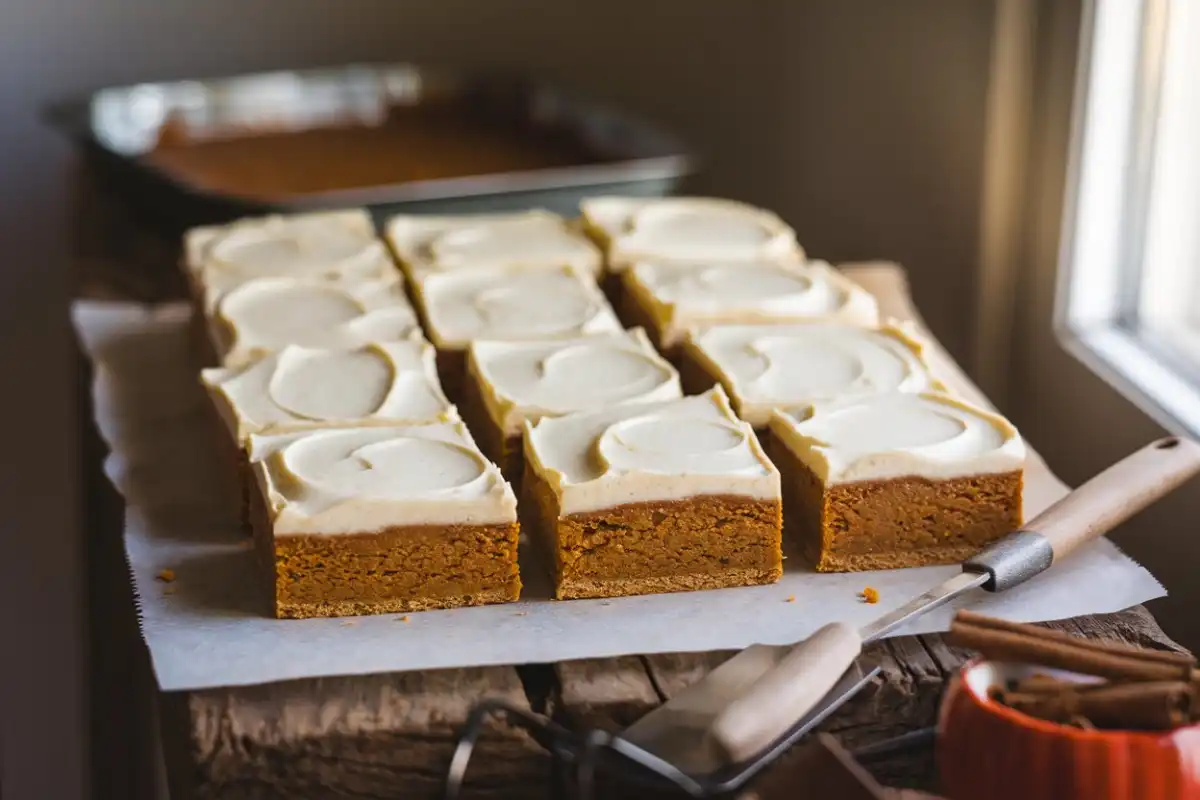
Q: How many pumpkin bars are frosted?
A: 12